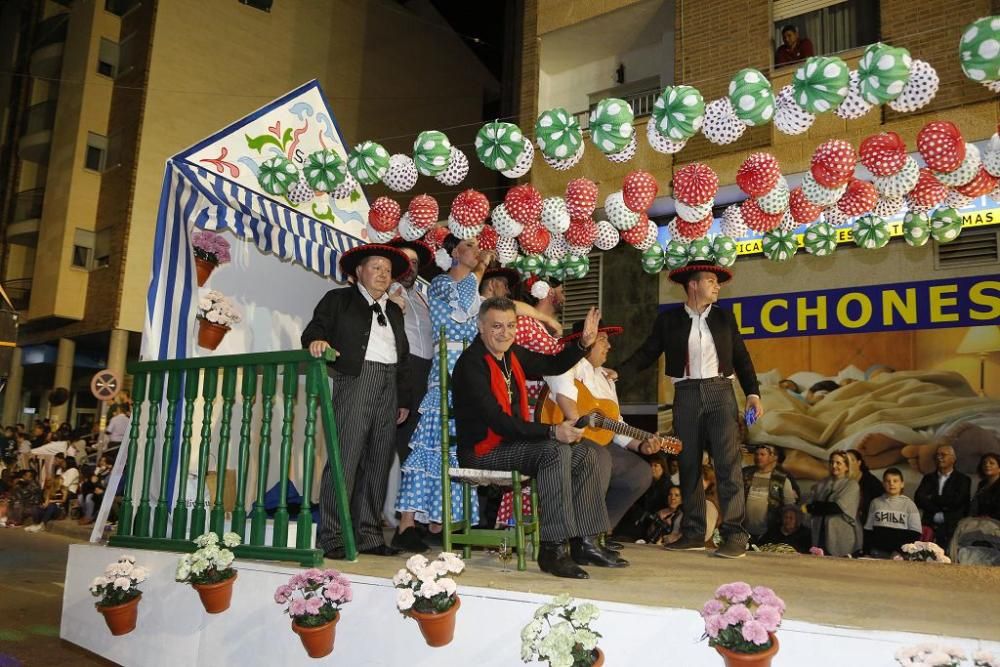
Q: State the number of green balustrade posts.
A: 10